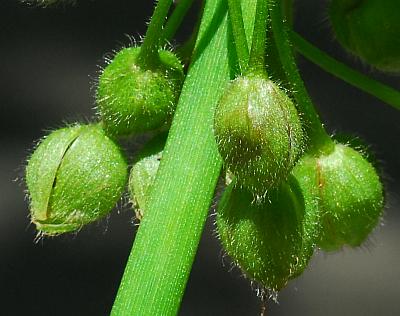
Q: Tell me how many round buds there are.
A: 7